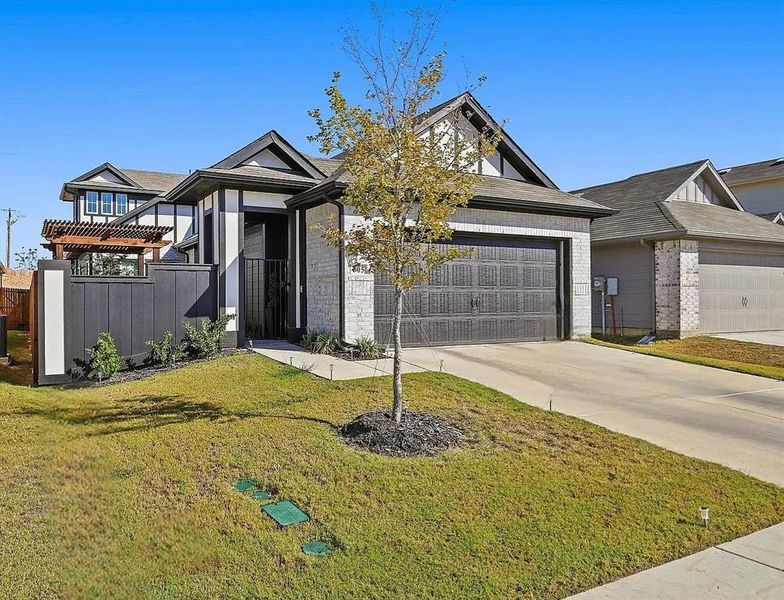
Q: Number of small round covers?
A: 3